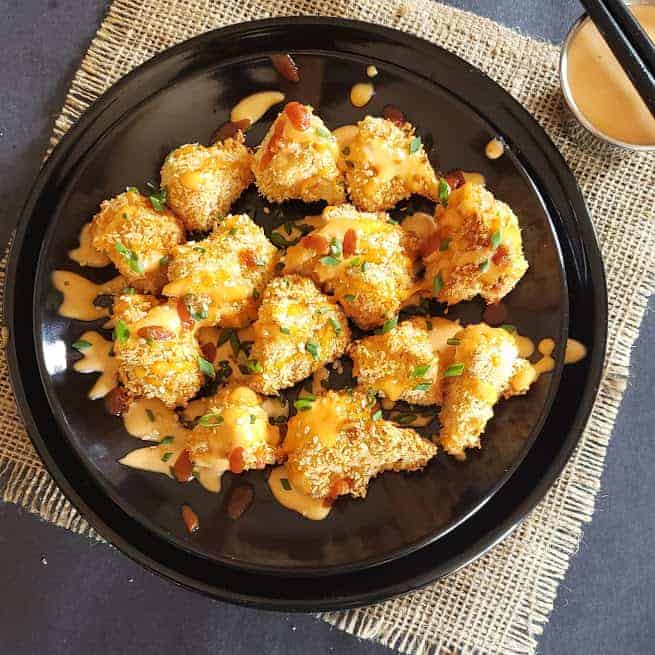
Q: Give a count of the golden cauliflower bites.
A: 13